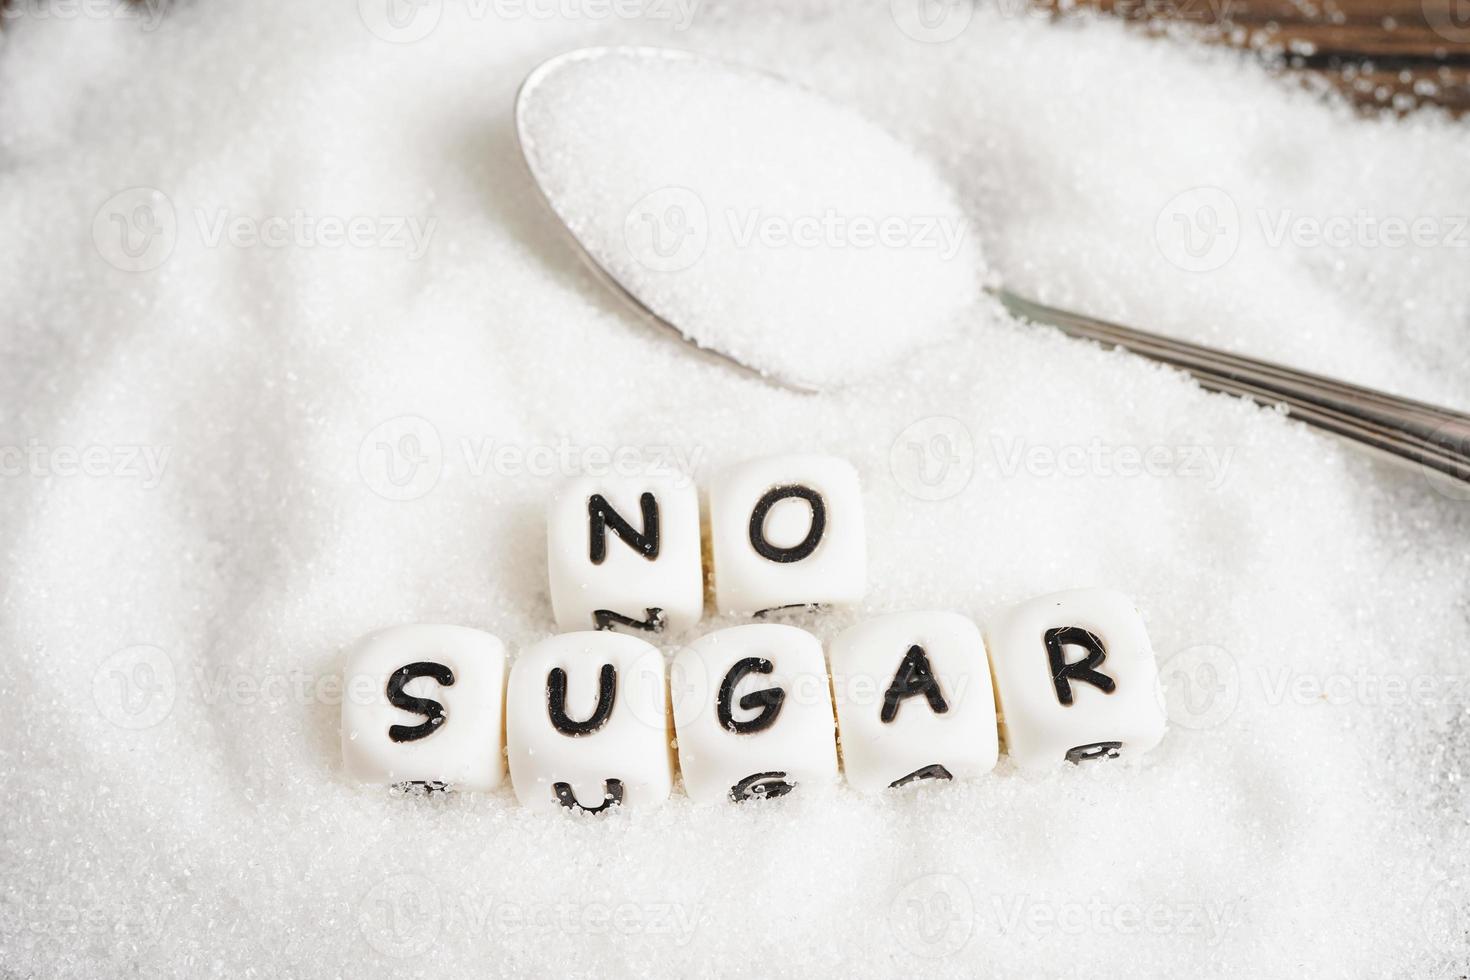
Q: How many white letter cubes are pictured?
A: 7